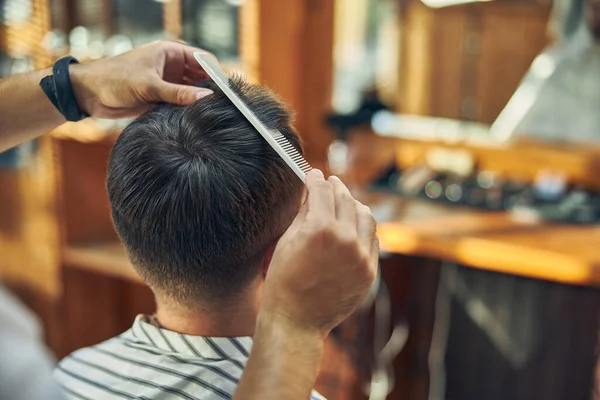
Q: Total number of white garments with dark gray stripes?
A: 1